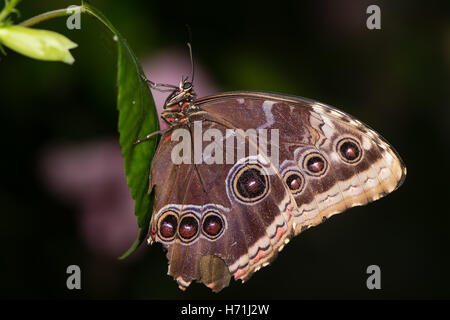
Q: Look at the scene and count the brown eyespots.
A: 7